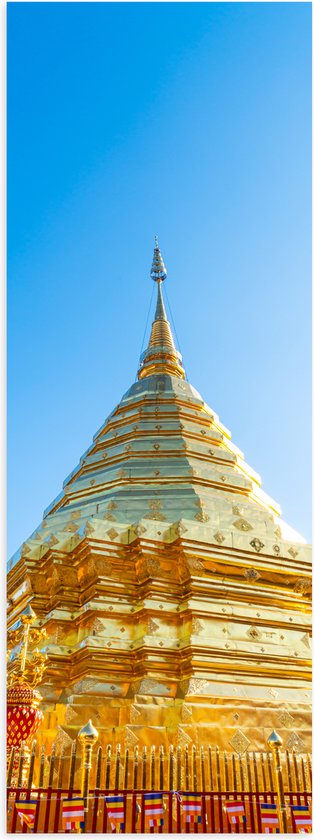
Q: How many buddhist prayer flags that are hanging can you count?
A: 8